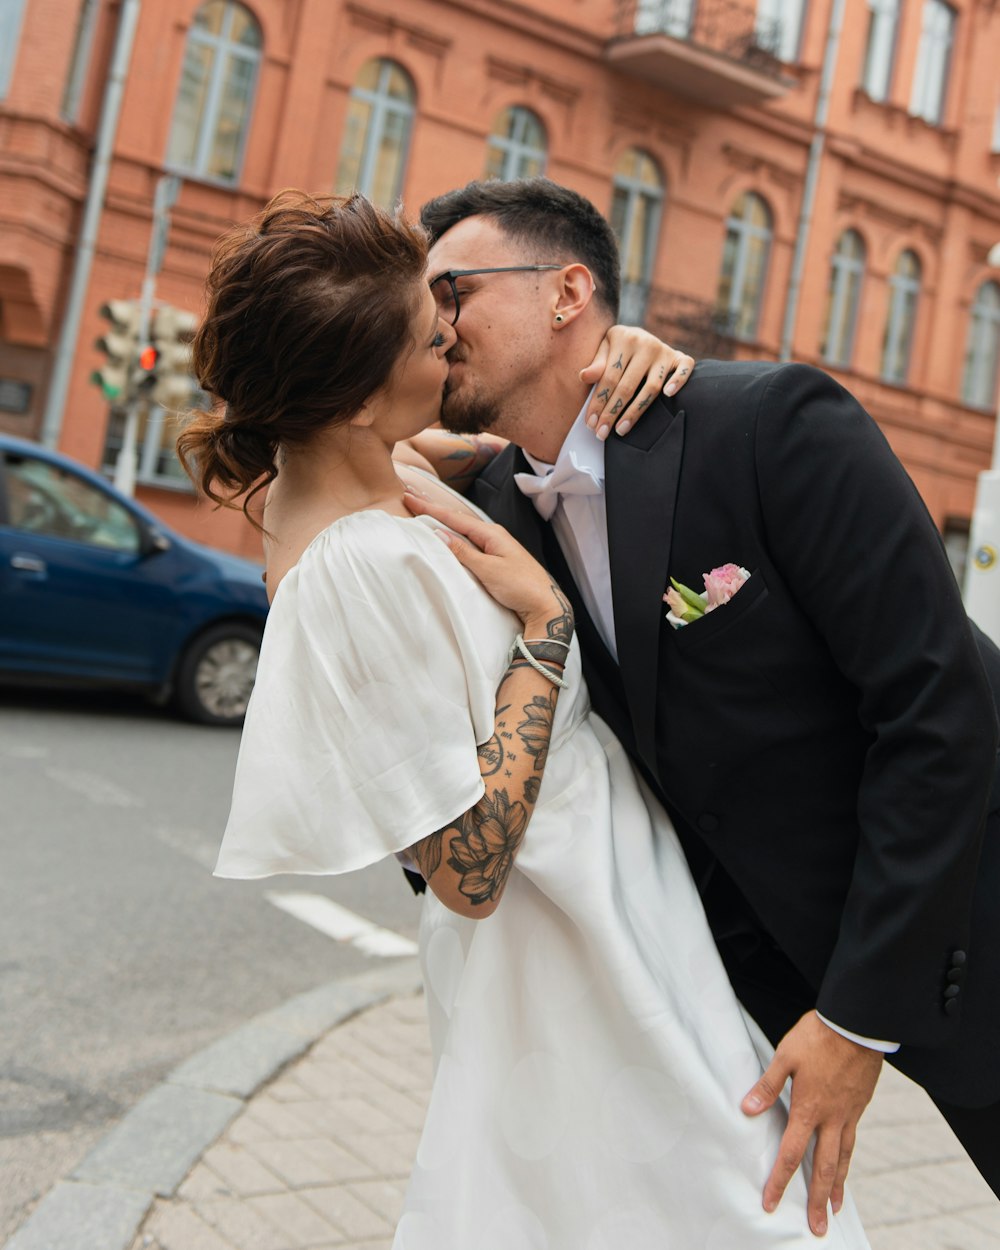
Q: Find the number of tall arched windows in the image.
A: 8